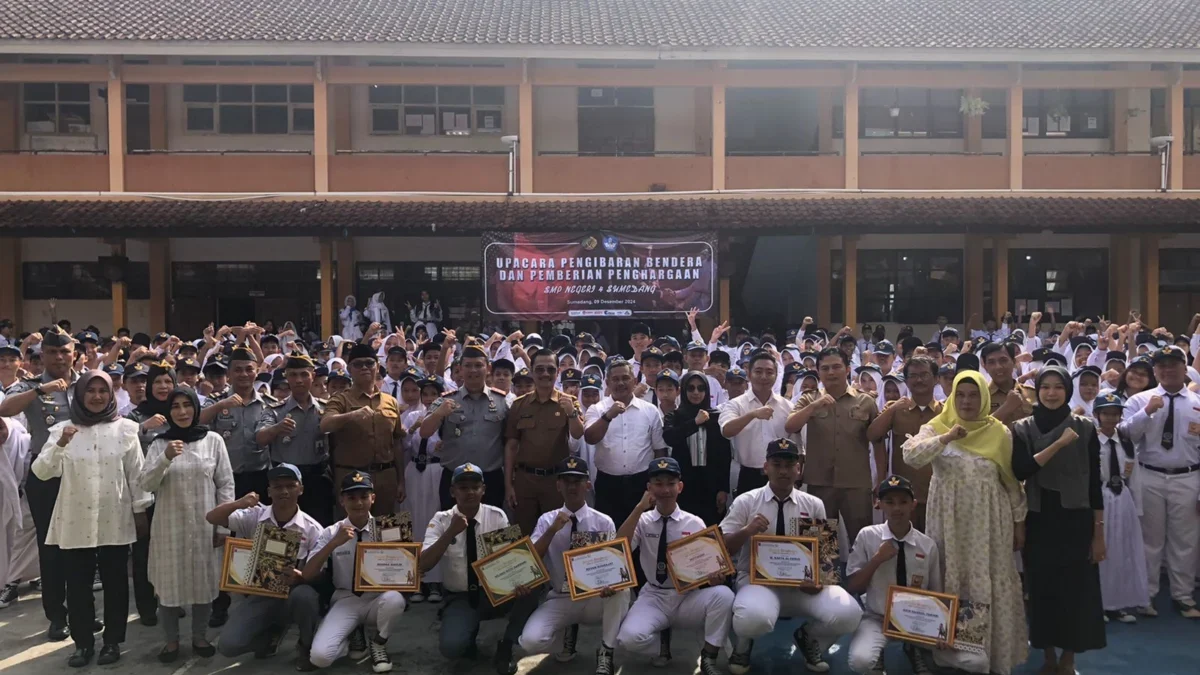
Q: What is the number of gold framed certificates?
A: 7